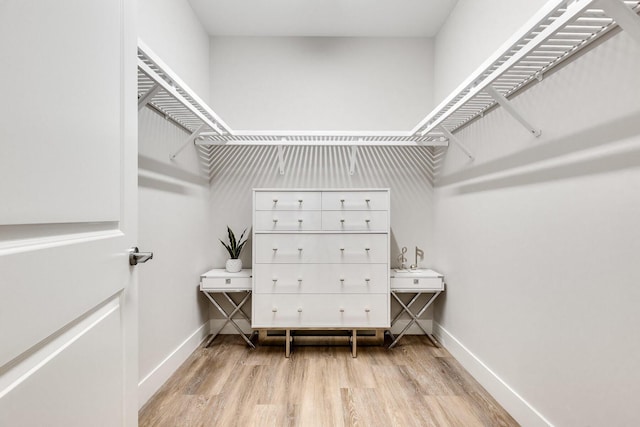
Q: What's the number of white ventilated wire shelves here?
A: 3